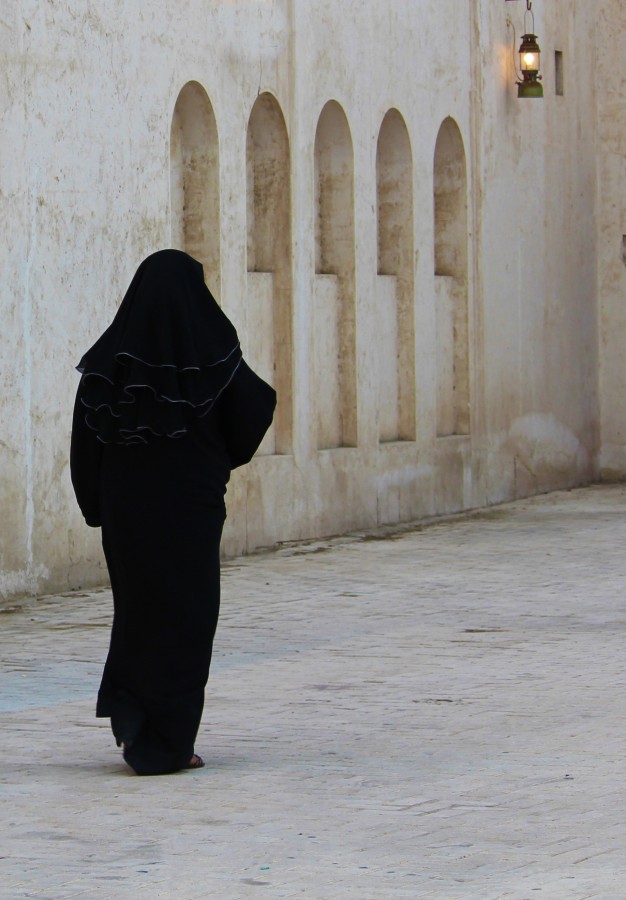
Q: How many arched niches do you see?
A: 5